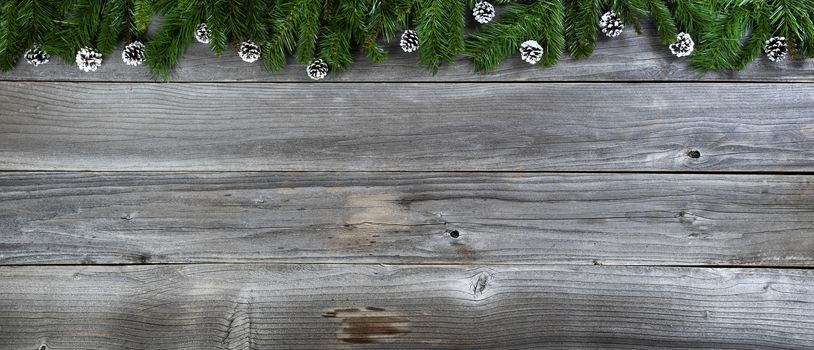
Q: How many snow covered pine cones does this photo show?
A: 12